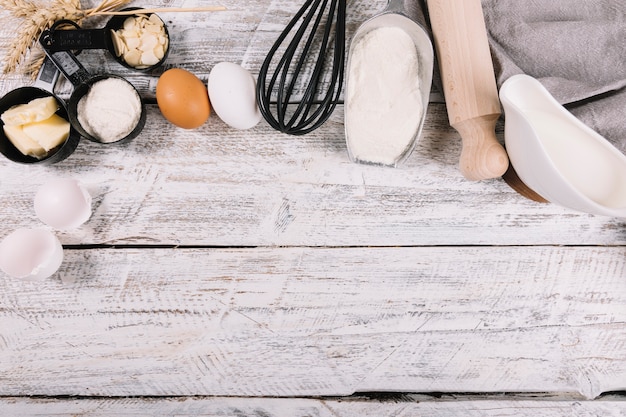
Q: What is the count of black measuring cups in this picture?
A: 3